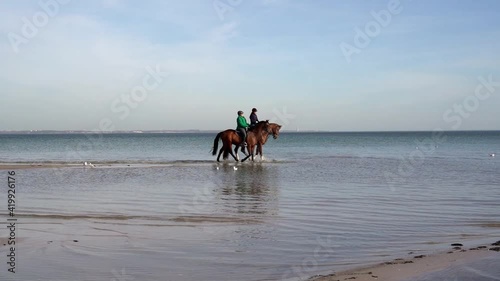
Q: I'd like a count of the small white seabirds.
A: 5